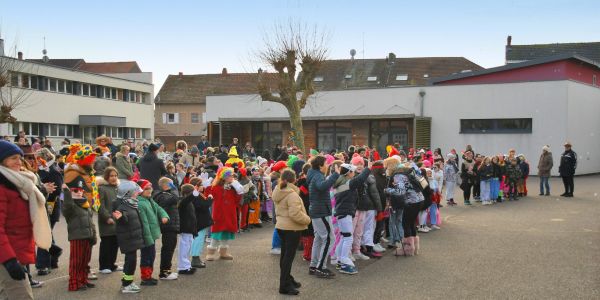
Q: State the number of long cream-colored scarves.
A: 1